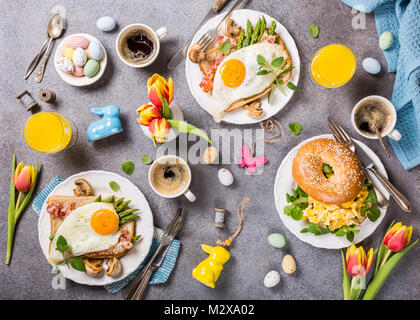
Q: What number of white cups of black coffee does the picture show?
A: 3